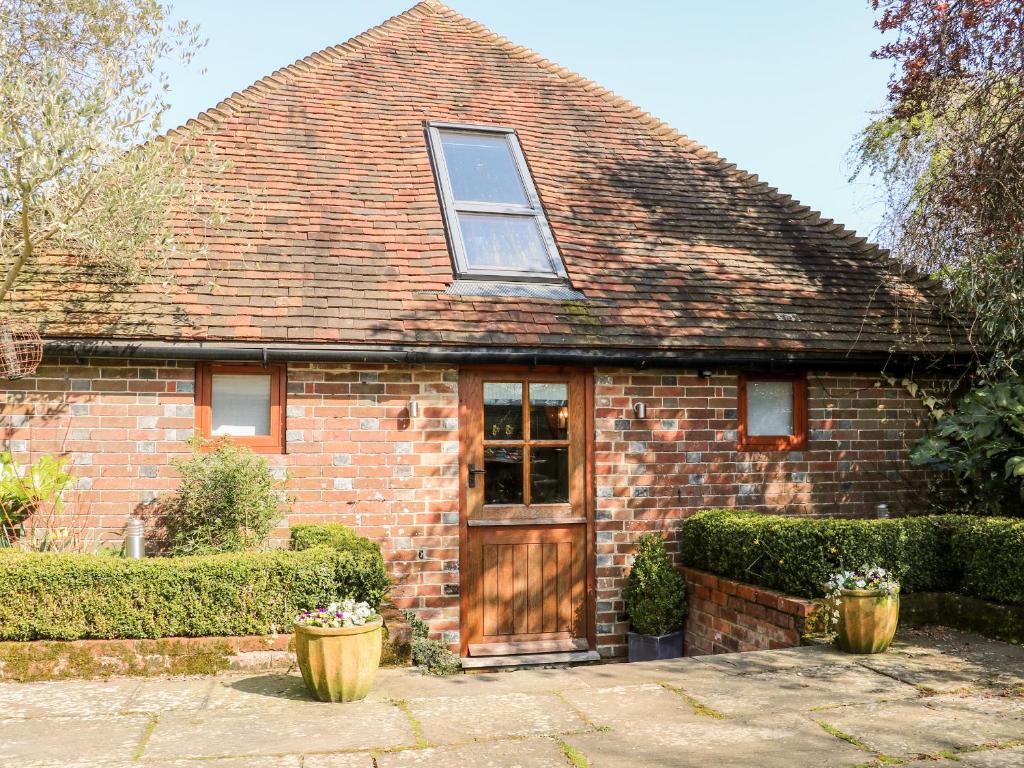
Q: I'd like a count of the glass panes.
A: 8